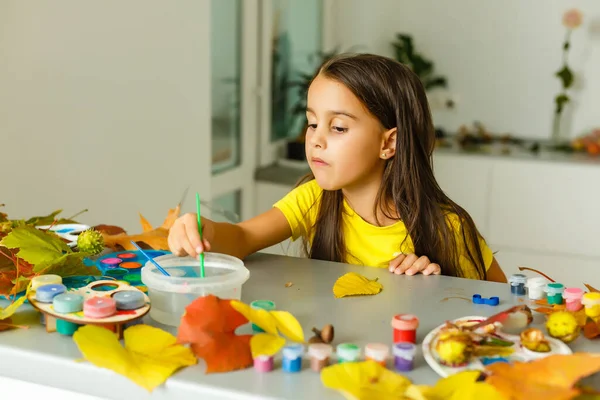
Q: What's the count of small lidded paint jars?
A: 13